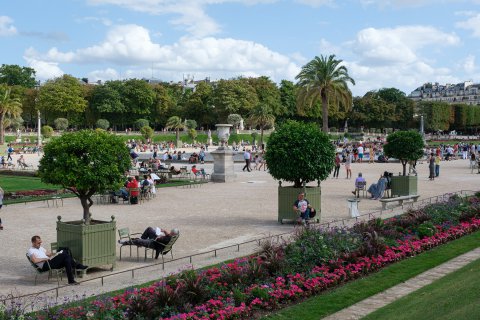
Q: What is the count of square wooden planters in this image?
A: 3